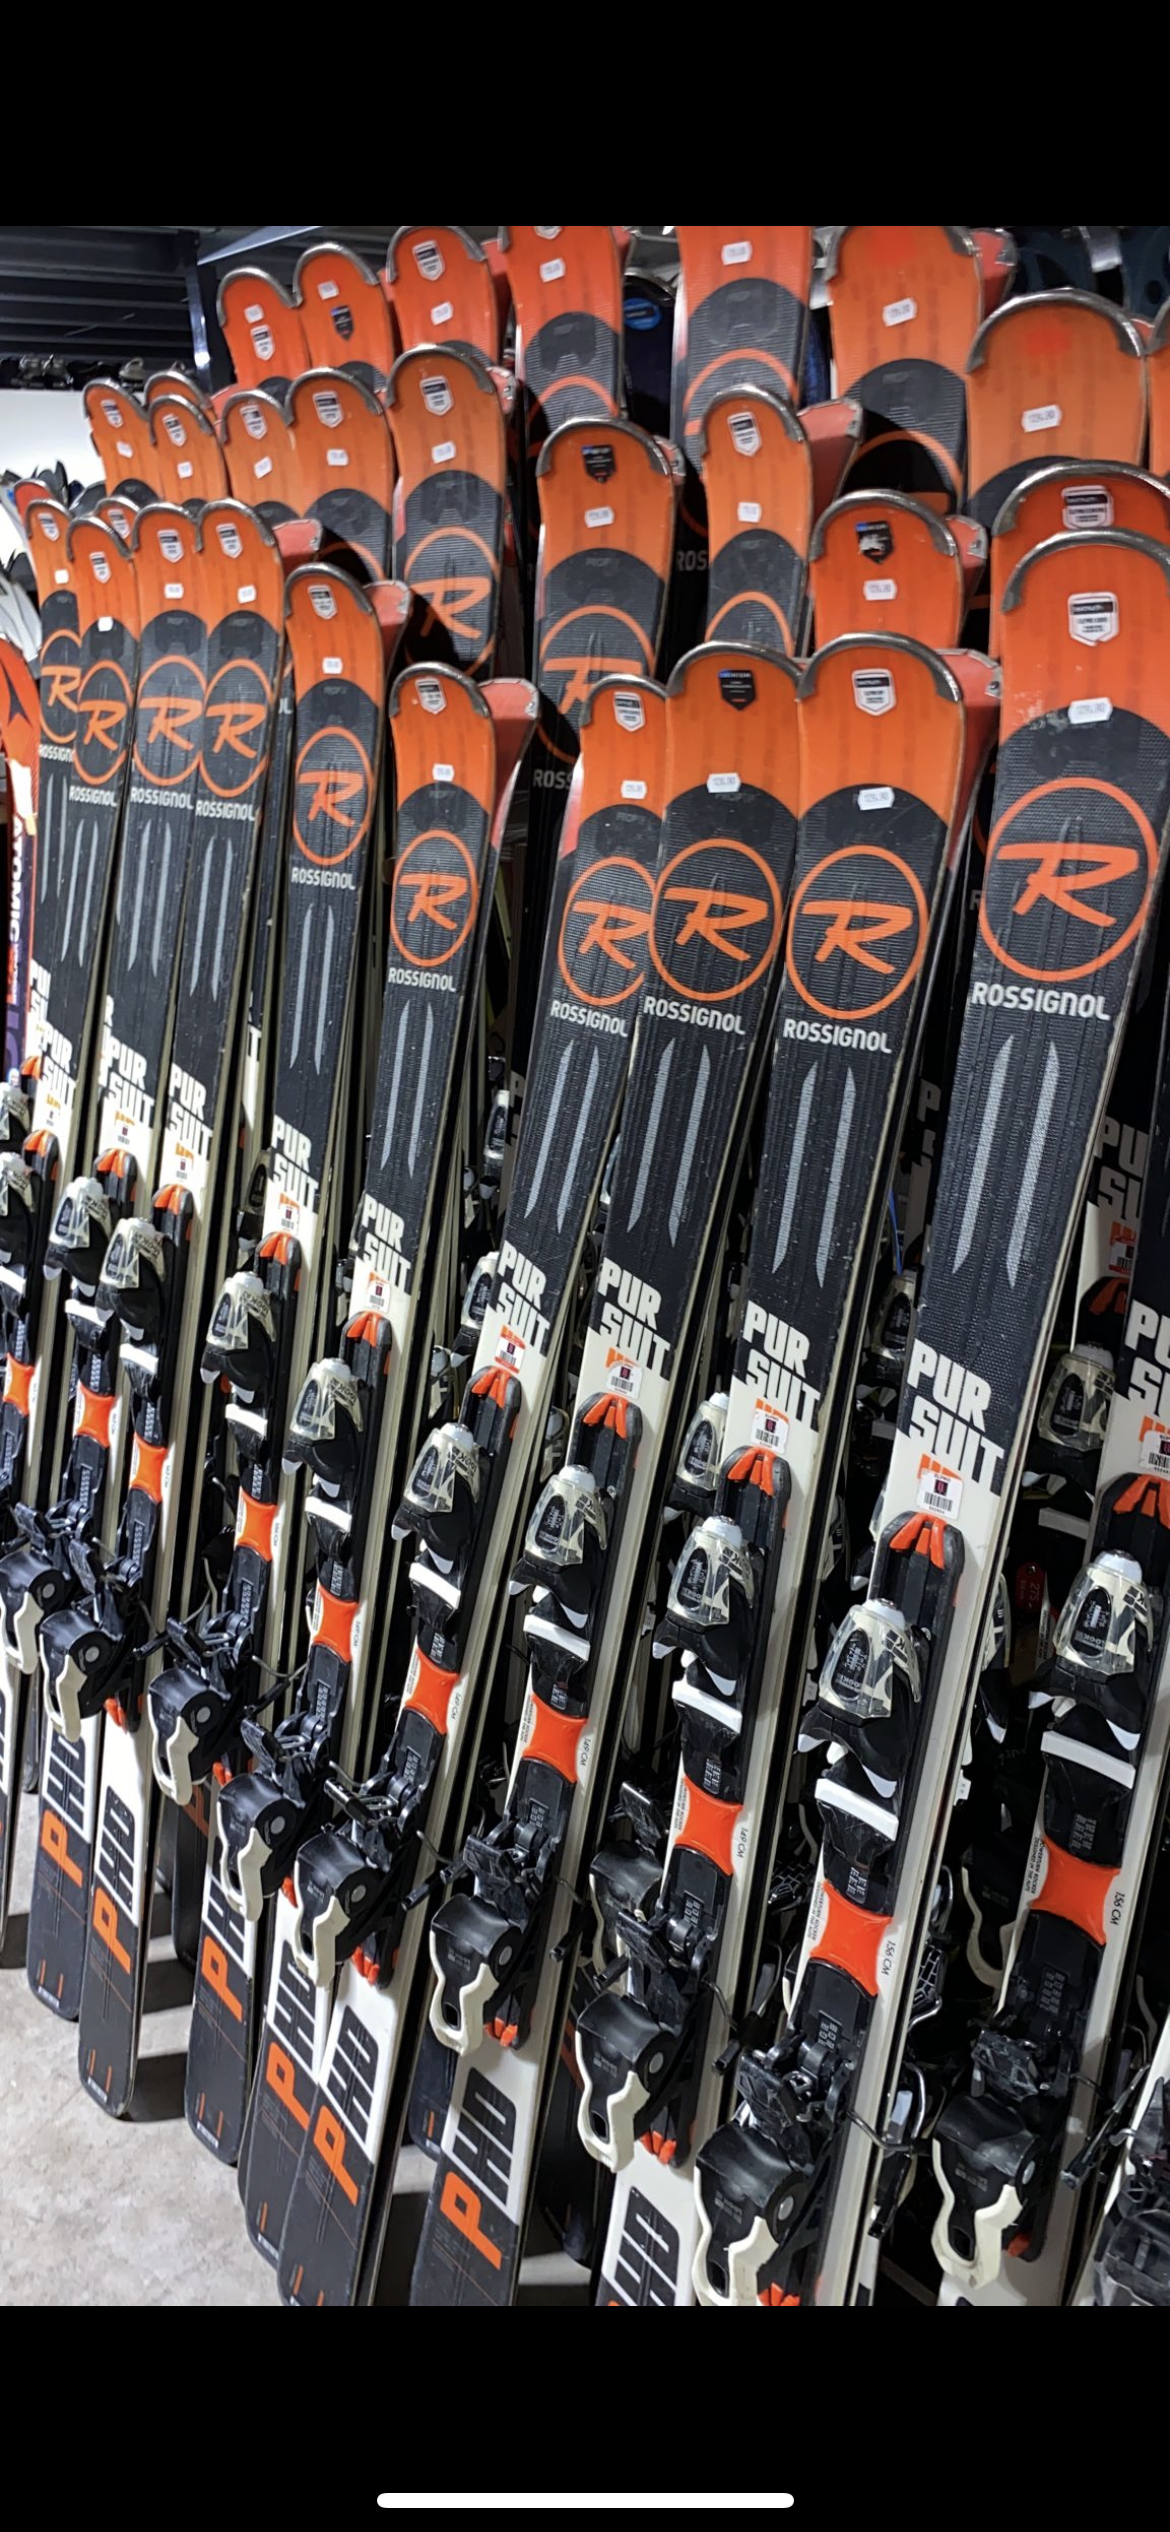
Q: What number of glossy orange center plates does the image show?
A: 10